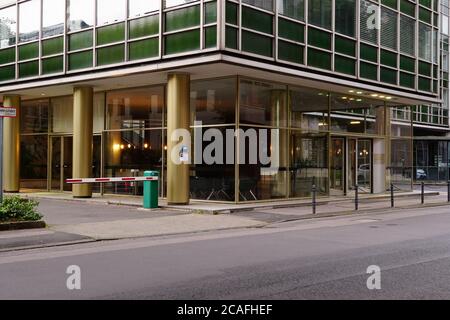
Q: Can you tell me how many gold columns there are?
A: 3